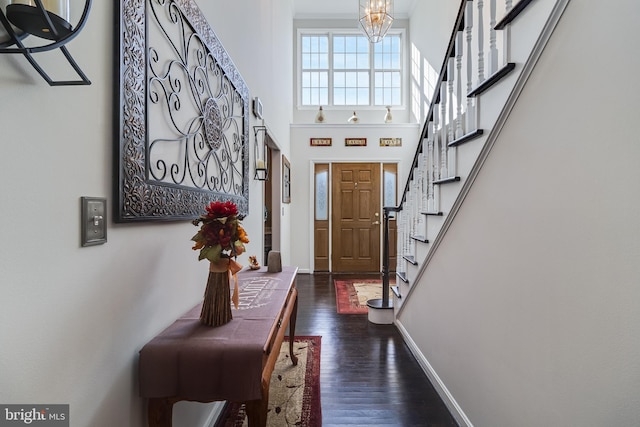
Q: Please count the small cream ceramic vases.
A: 3